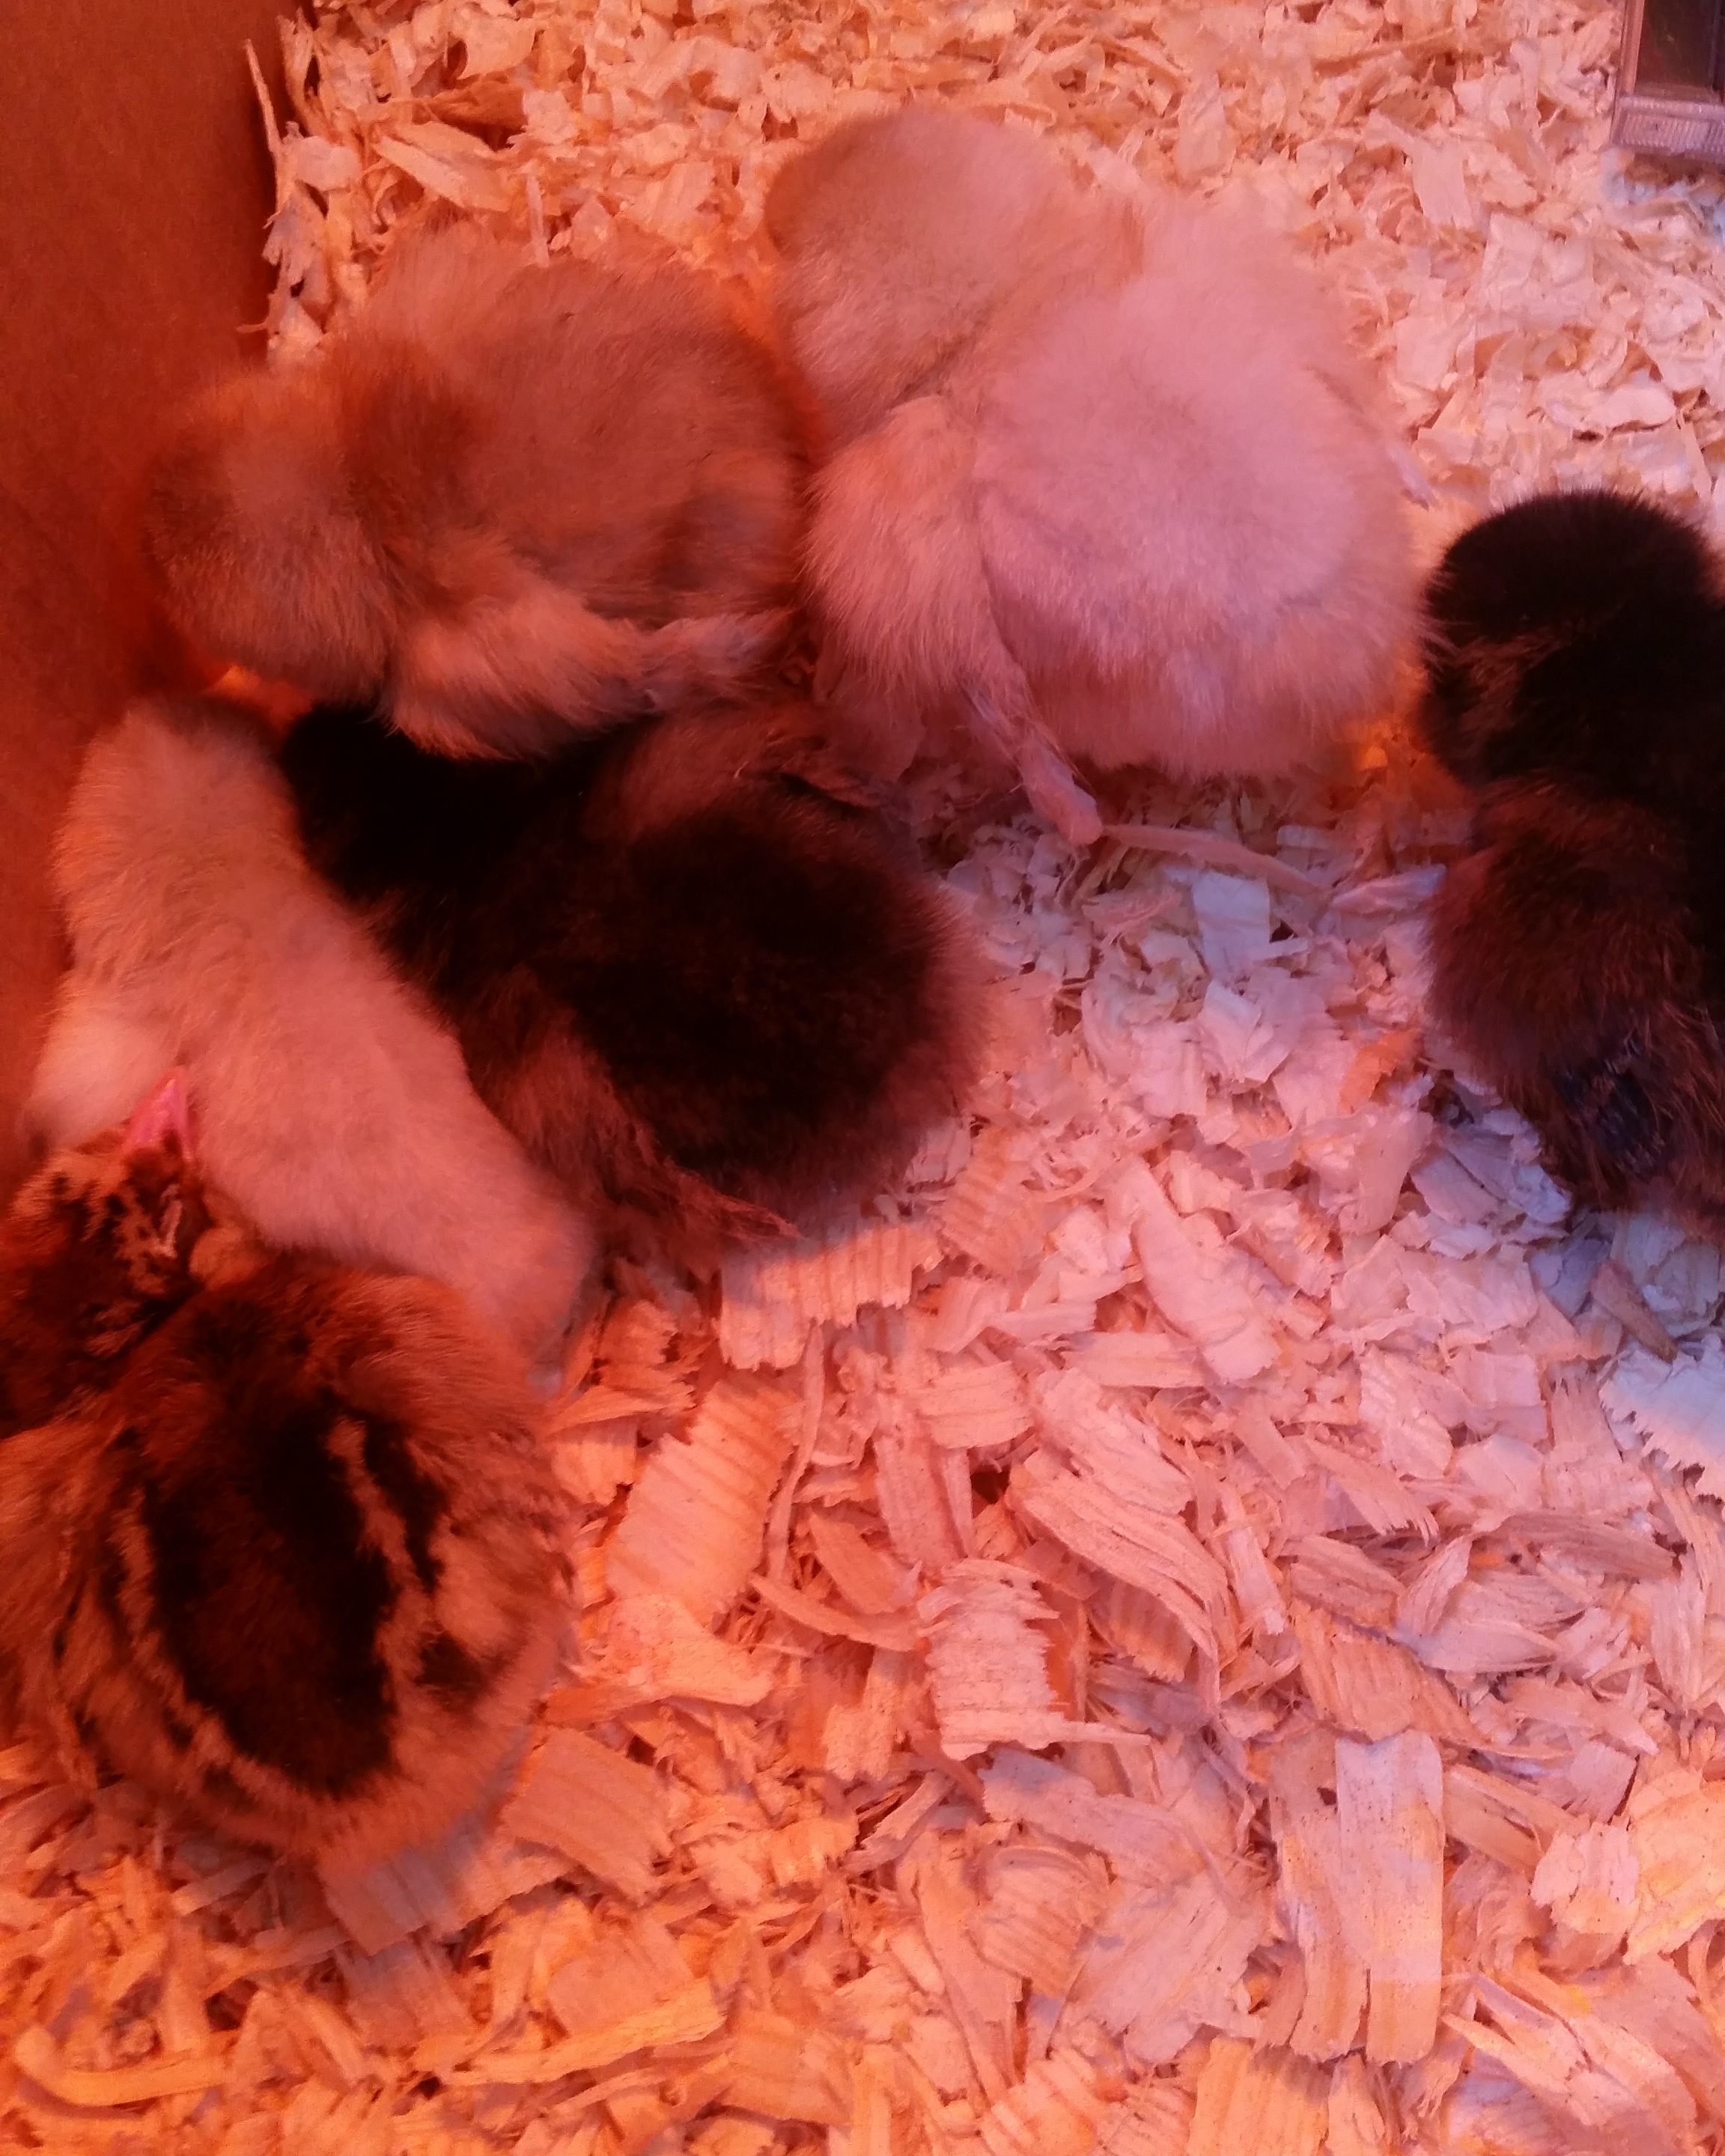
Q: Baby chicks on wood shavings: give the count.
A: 6